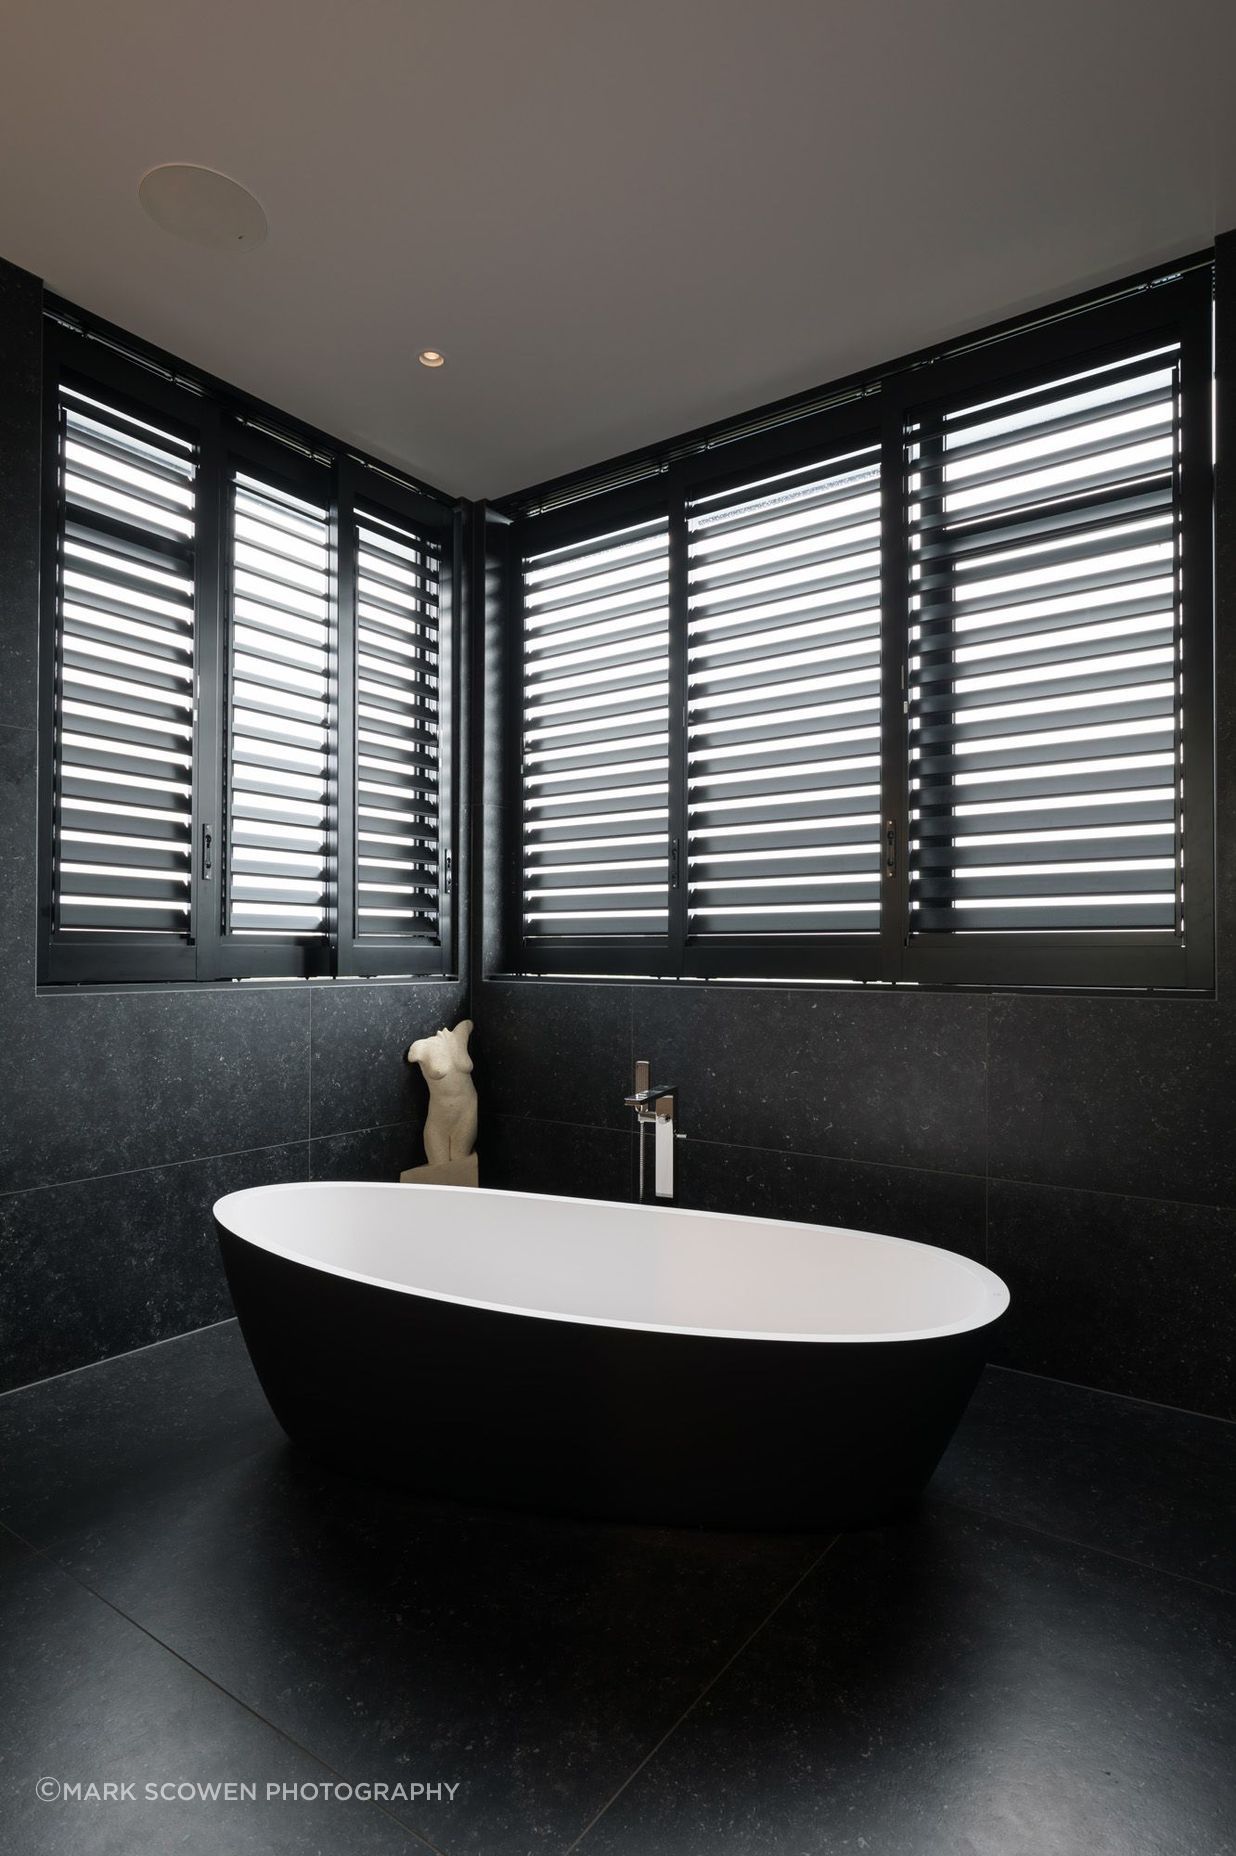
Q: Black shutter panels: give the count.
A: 6